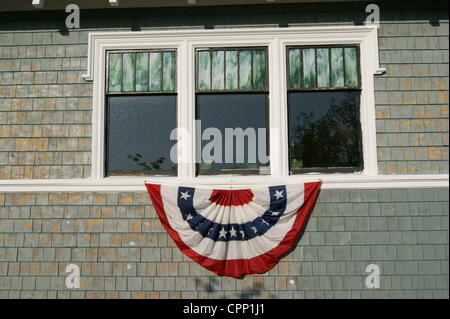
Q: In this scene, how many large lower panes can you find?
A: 3